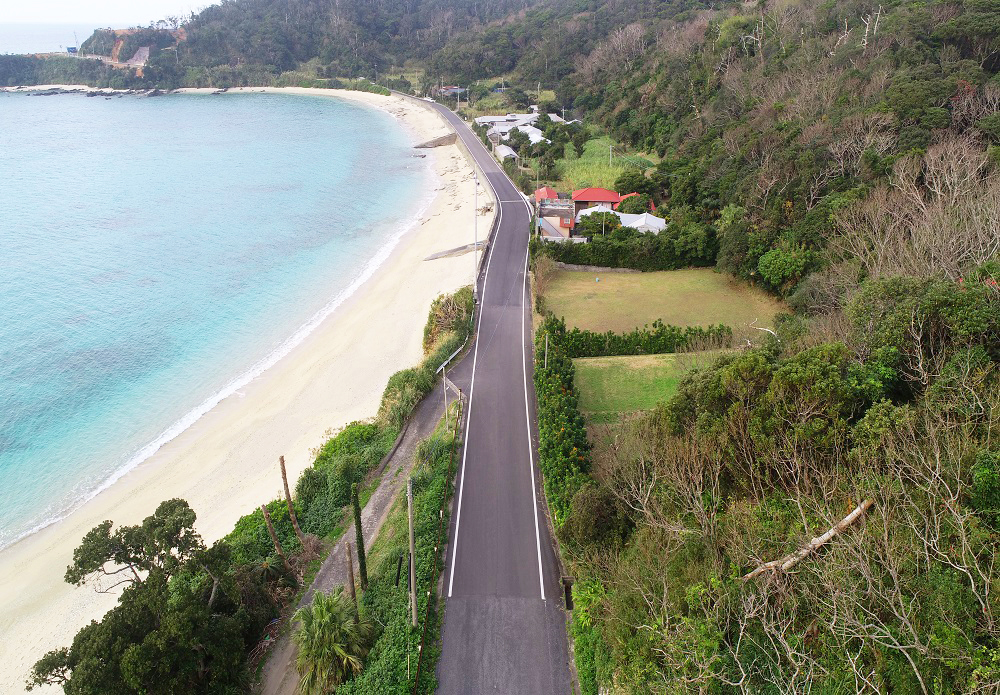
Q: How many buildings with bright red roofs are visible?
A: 3